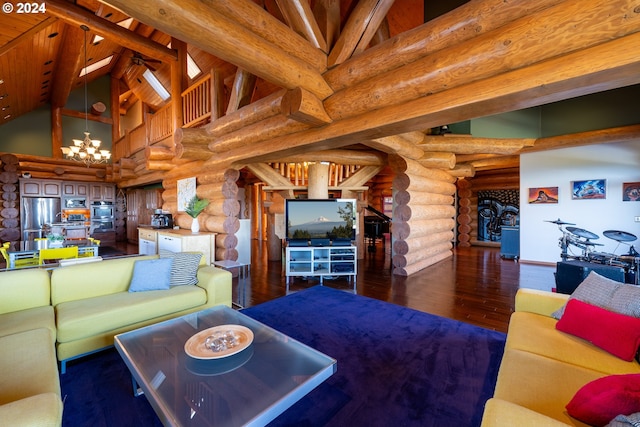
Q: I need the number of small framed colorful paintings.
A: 3